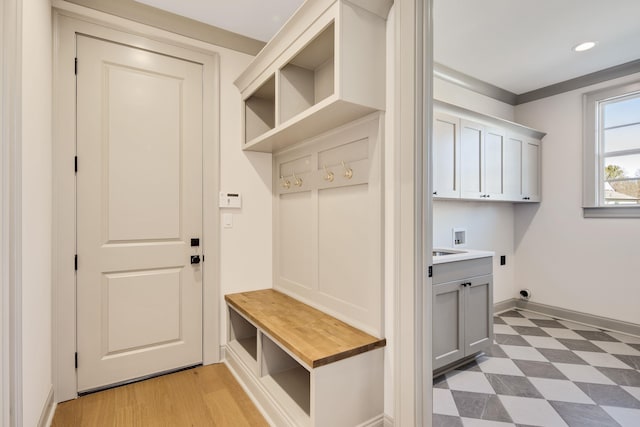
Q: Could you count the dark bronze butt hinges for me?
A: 4